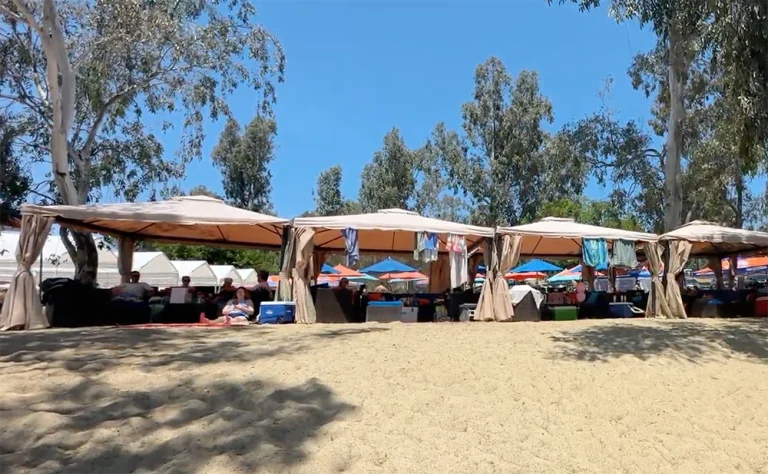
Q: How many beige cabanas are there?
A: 4